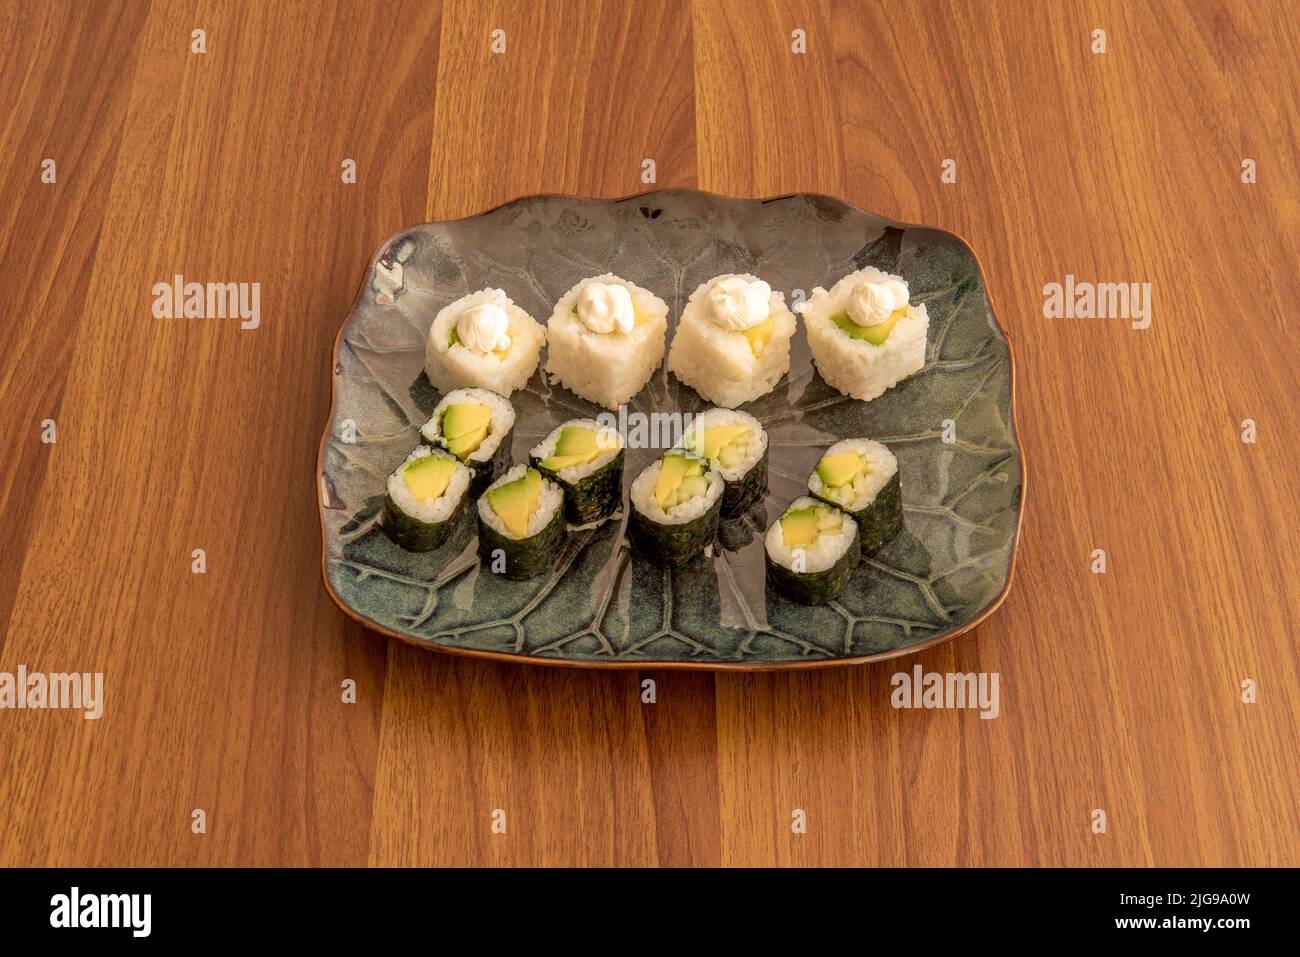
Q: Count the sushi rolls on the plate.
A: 12